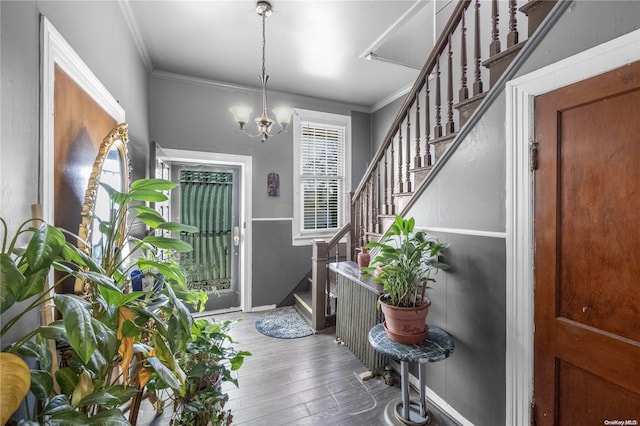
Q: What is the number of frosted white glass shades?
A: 3